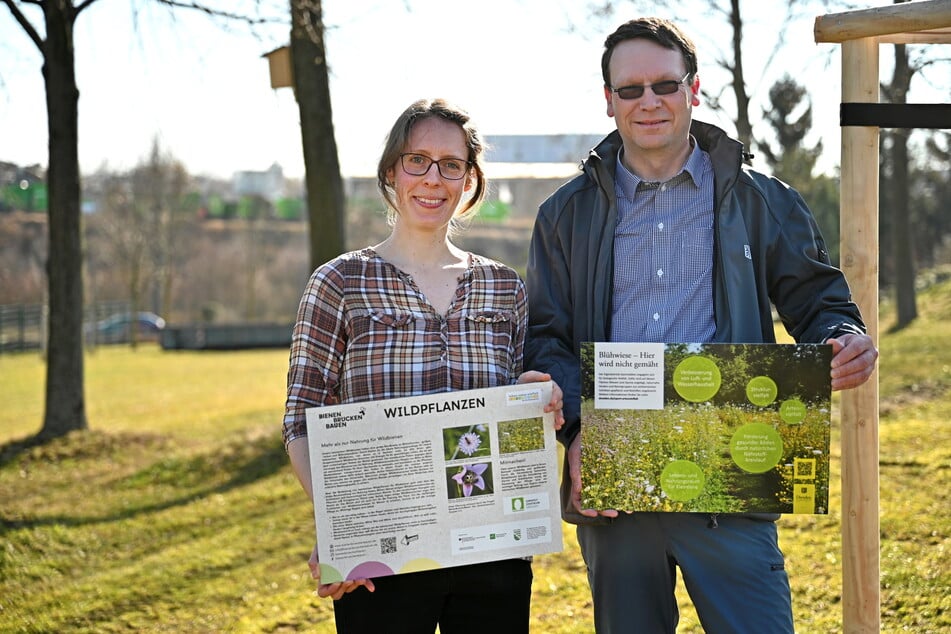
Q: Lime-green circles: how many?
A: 5